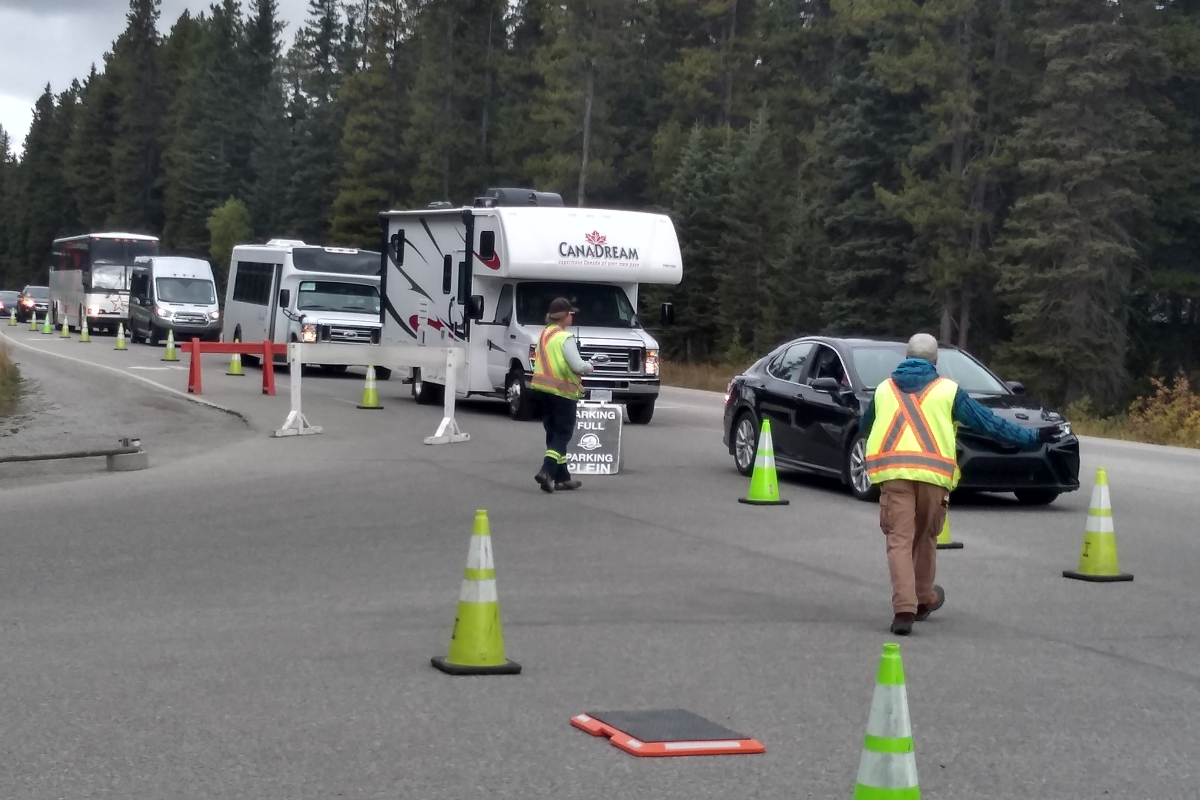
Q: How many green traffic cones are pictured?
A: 14